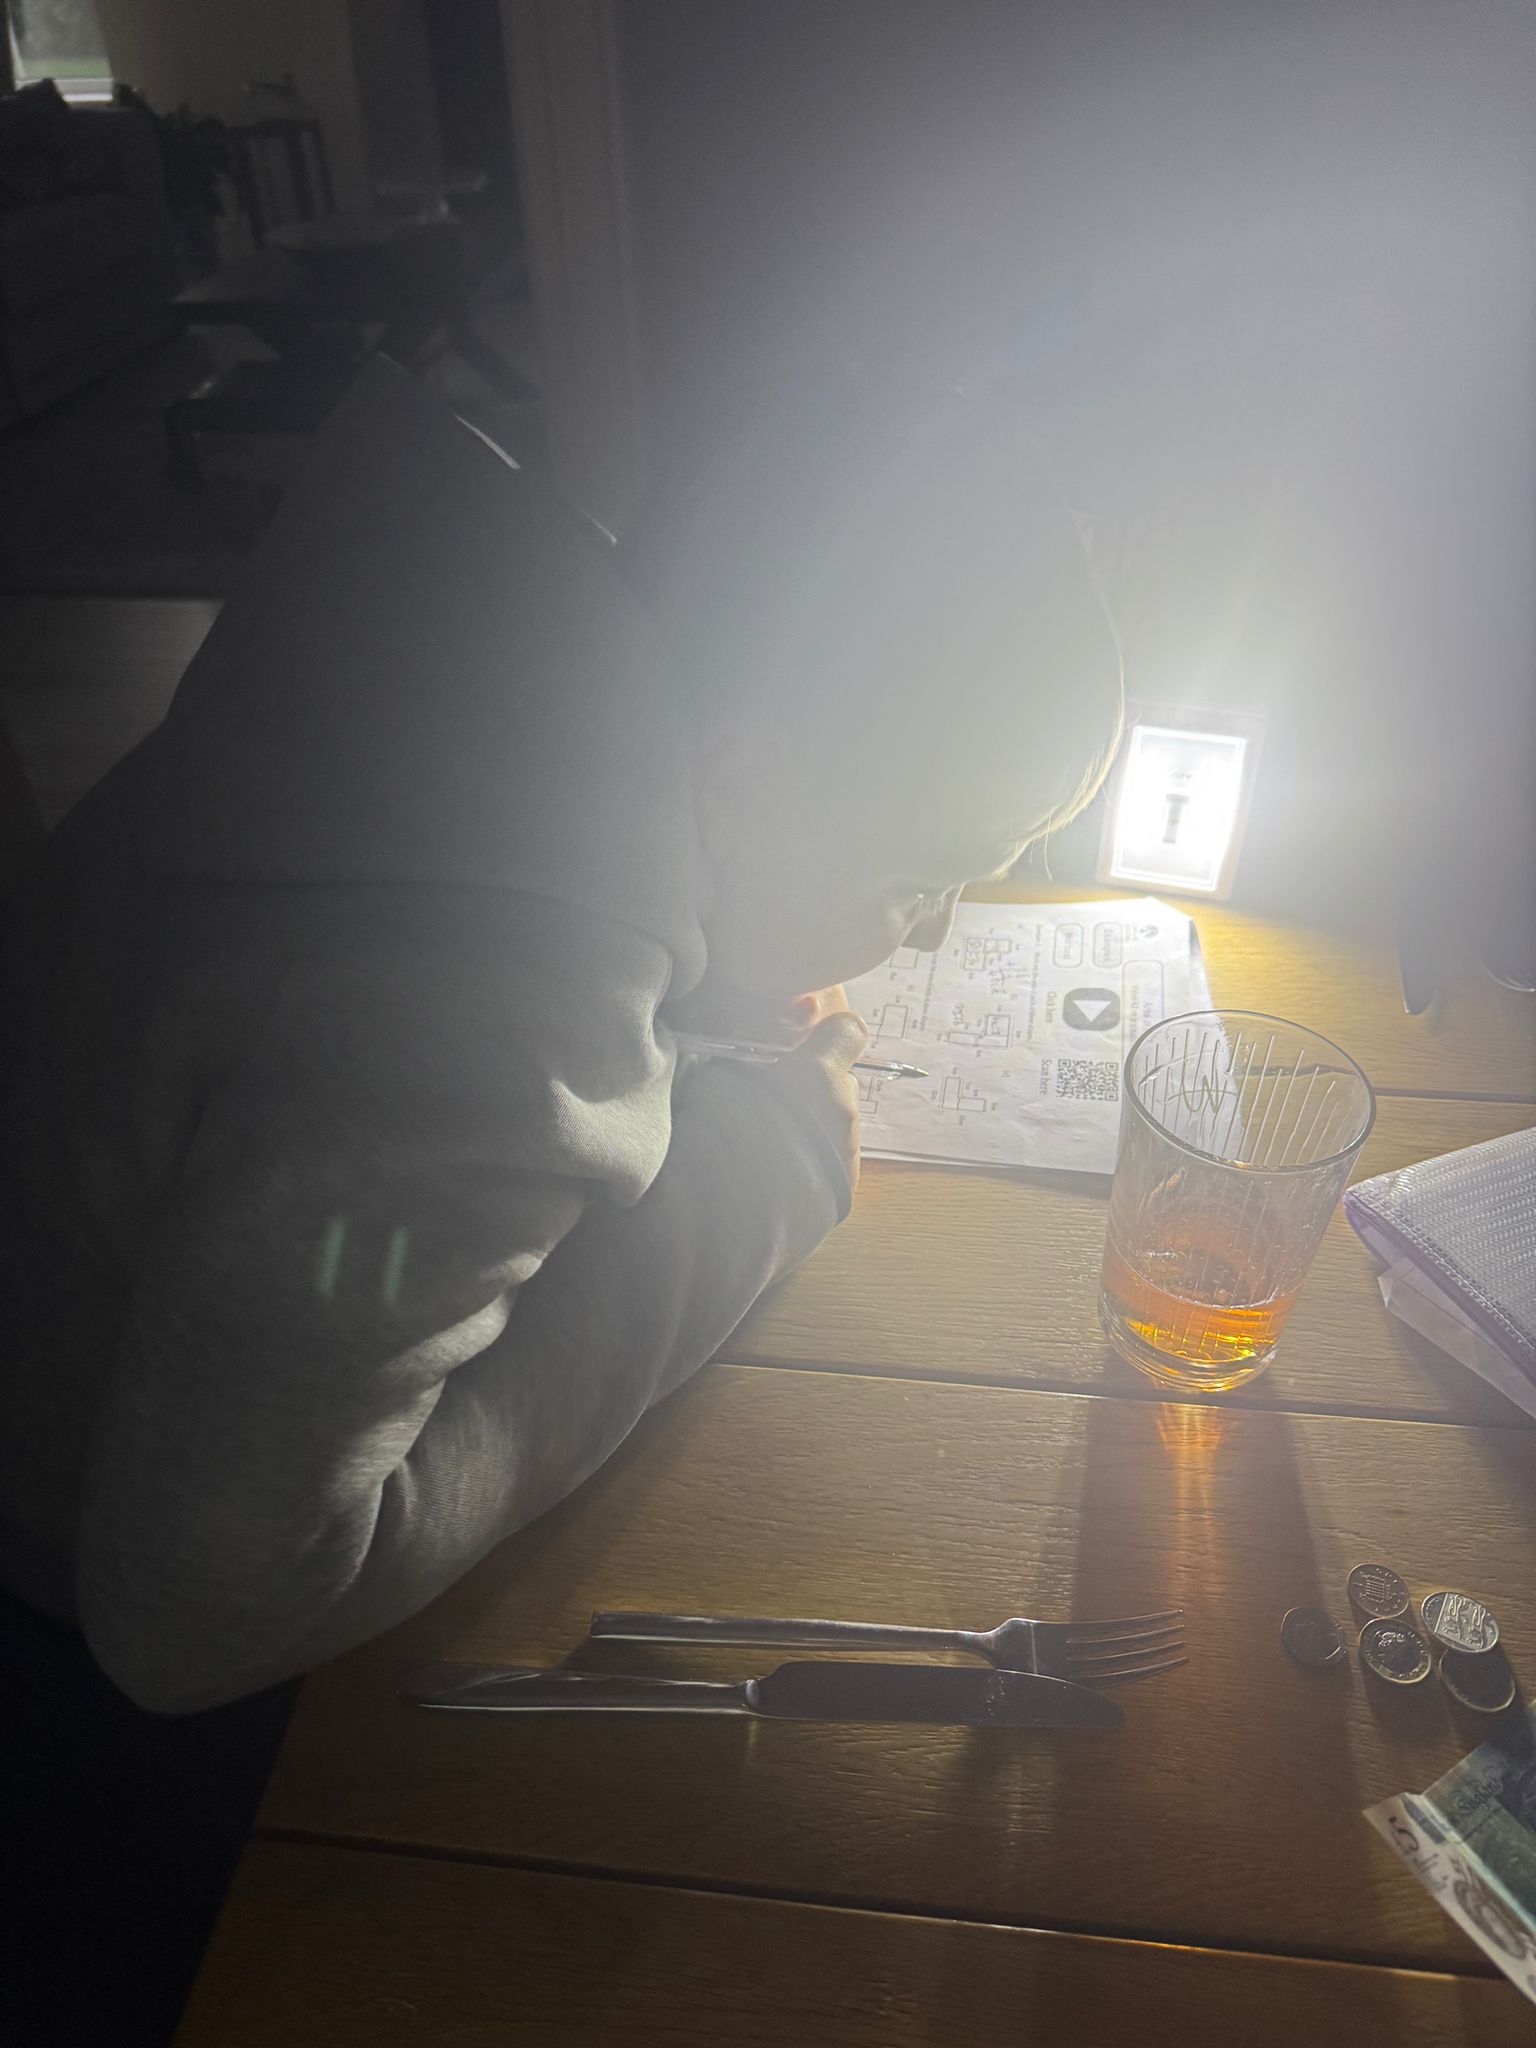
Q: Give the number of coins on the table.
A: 5